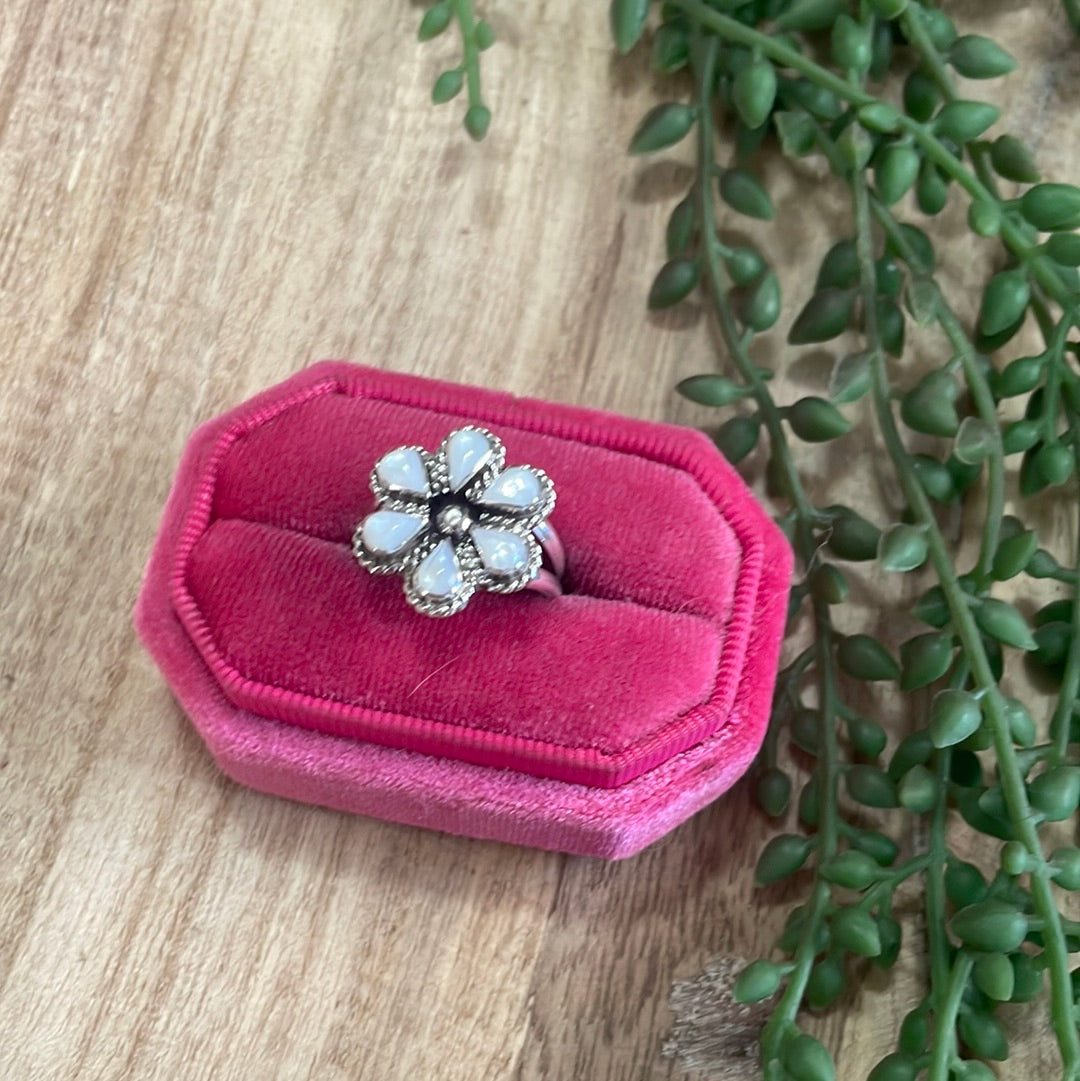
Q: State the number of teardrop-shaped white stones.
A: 6